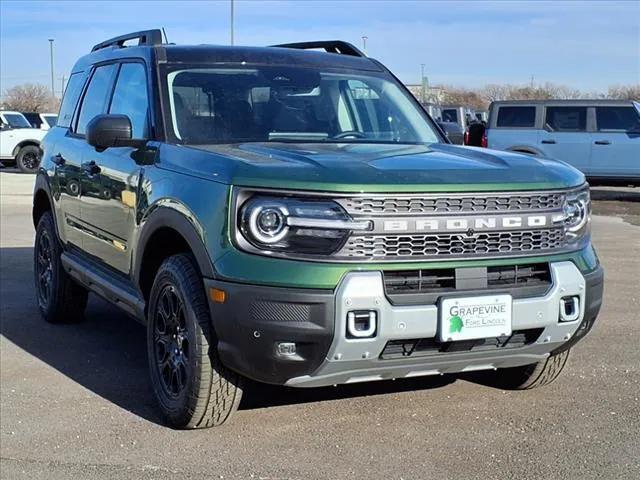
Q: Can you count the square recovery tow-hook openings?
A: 2